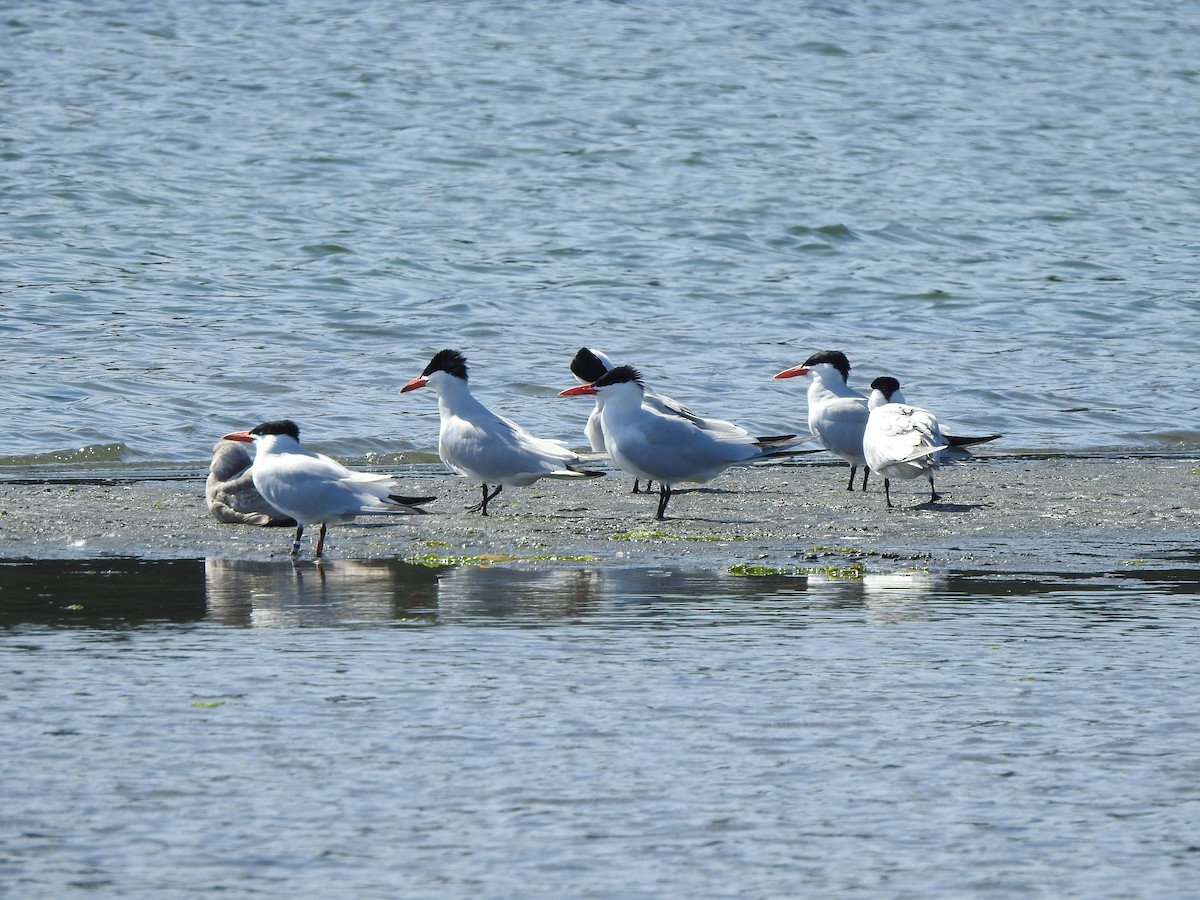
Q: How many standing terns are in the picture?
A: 6